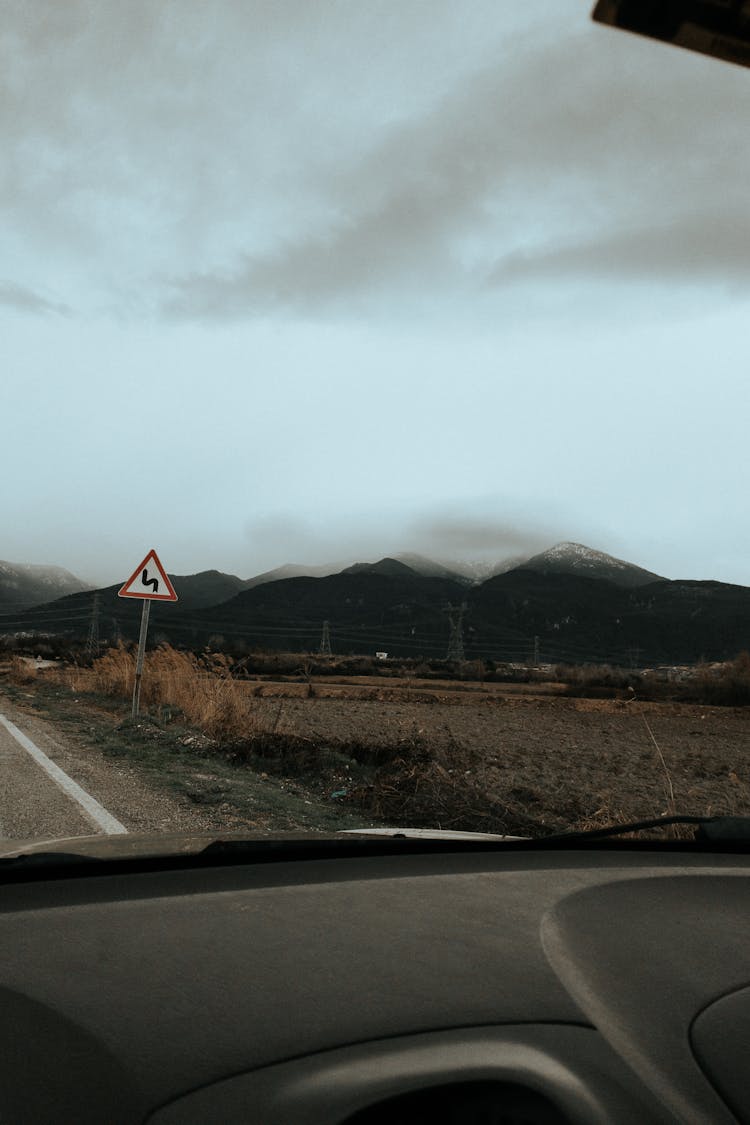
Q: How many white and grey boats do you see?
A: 0